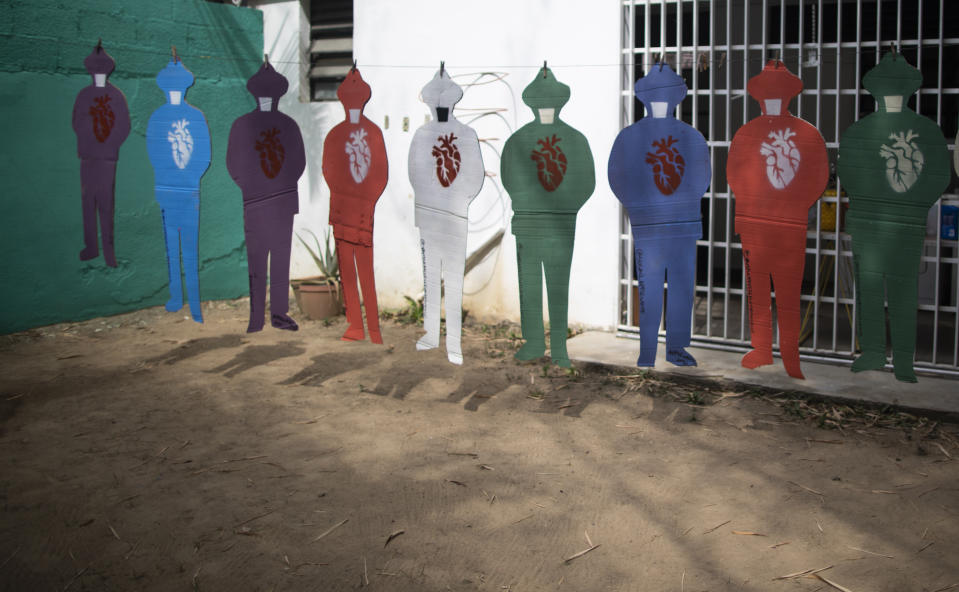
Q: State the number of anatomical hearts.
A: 9